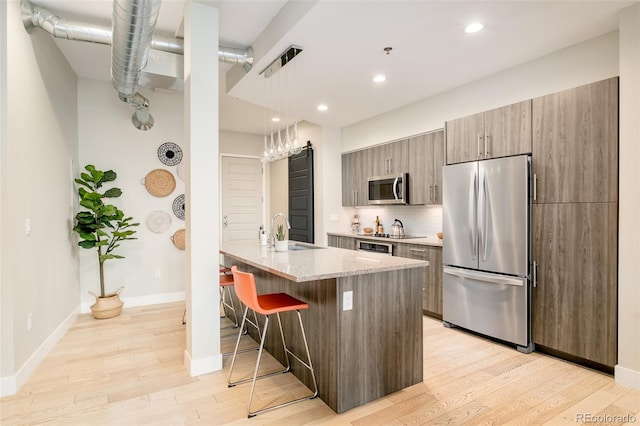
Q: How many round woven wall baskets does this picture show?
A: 6